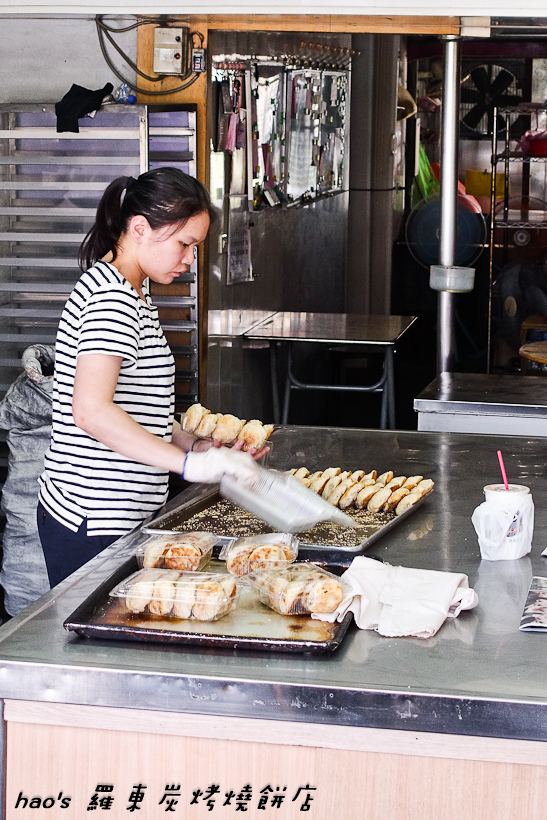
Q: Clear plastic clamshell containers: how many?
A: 6